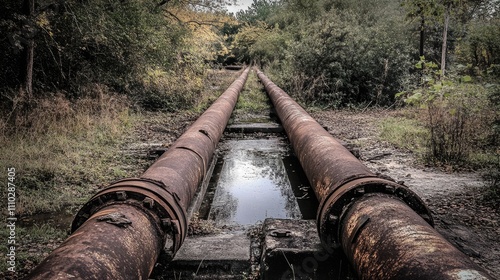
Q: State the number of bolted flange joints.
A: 2